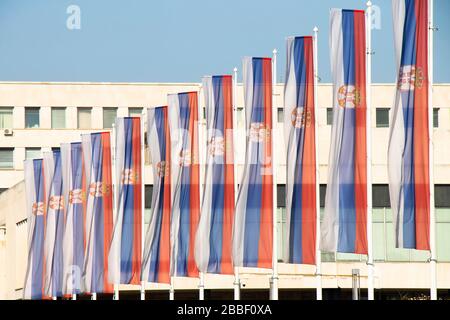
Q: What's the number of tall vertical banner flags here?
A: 12